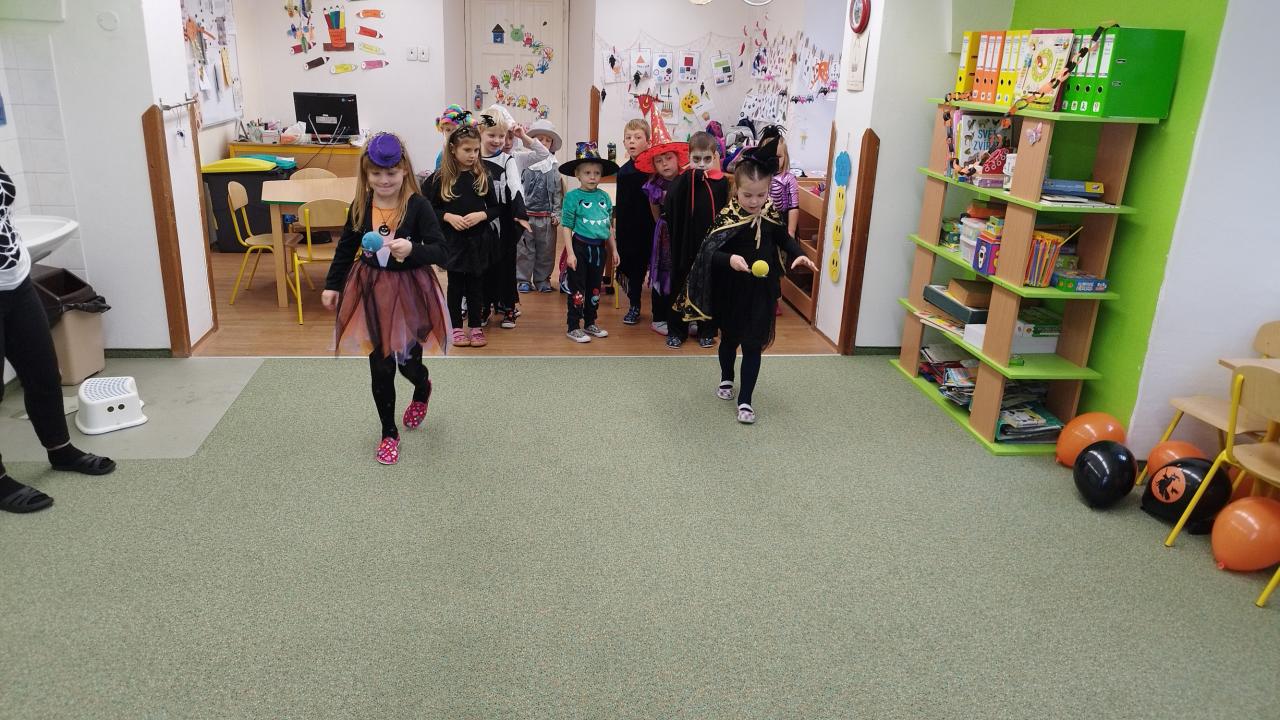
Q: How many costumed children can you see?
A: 12